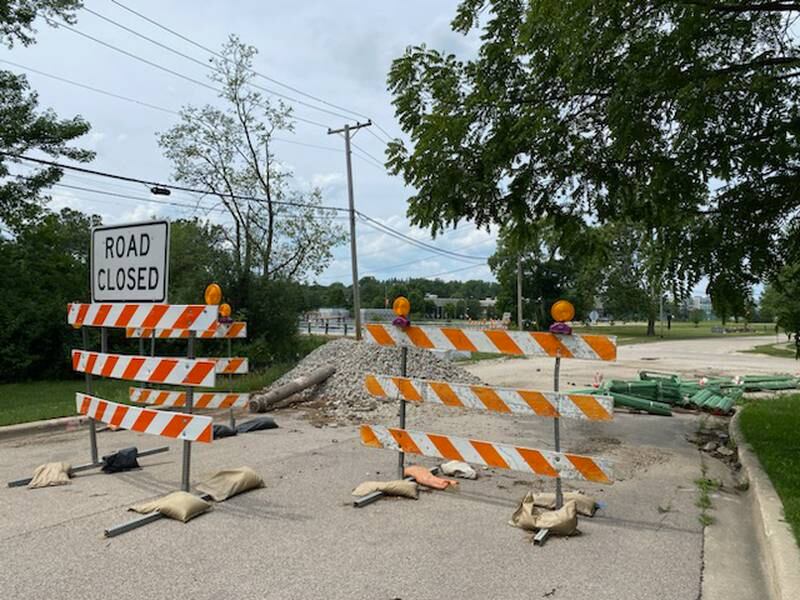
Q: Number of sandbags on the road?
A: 11